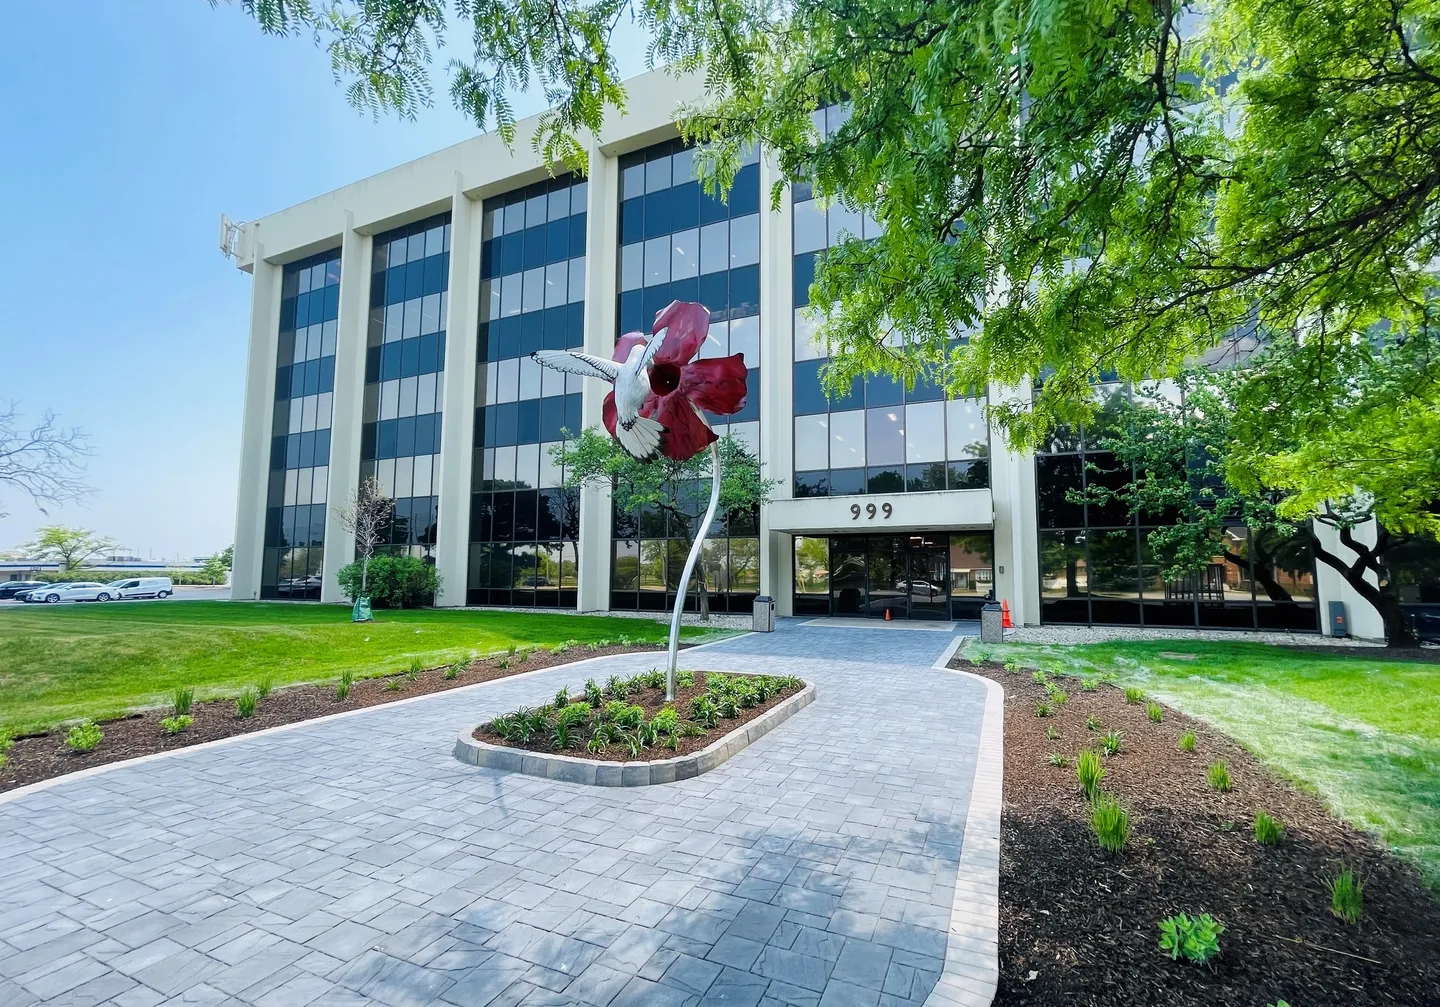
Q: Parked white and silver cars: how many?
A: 2